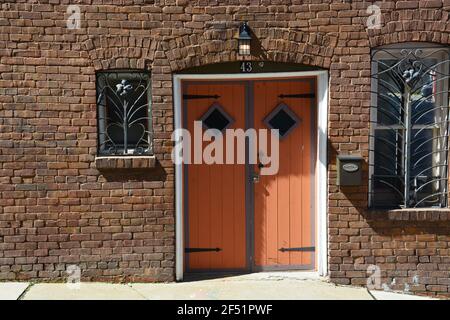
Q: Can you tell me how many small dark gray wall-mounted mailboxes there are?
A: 1